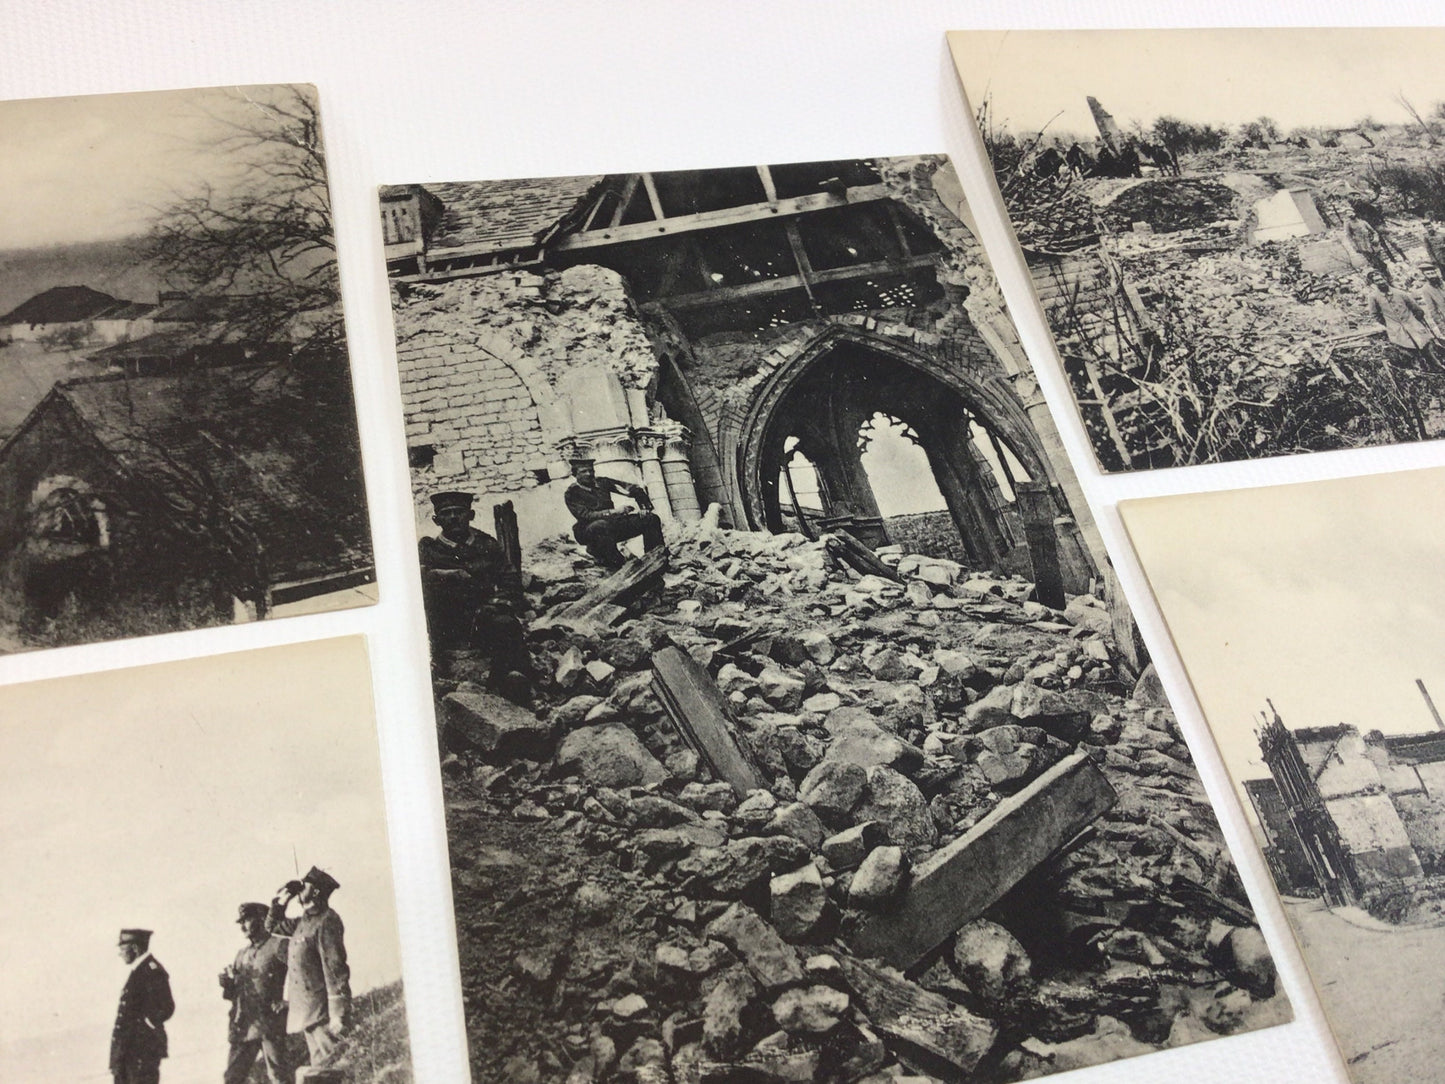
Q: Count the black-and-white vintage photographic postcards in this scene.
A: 5